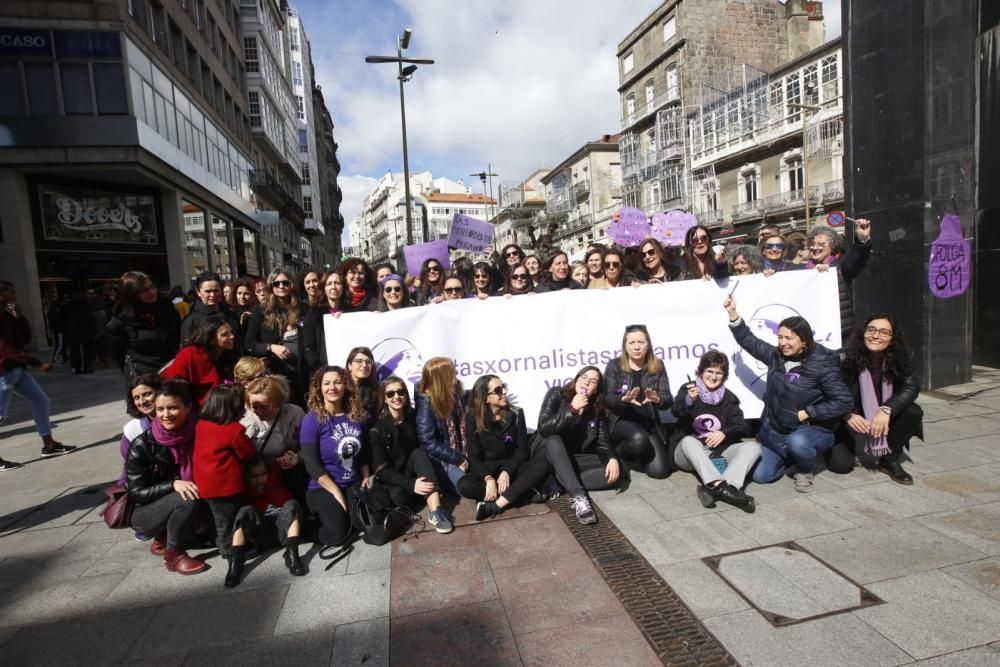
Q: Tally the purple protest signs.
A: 5